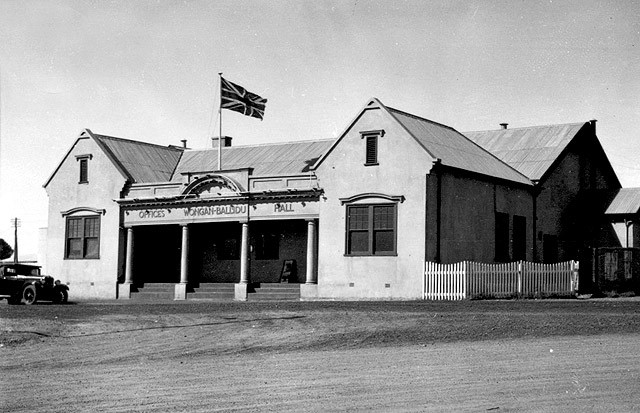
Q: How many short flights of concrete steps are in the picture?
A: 3